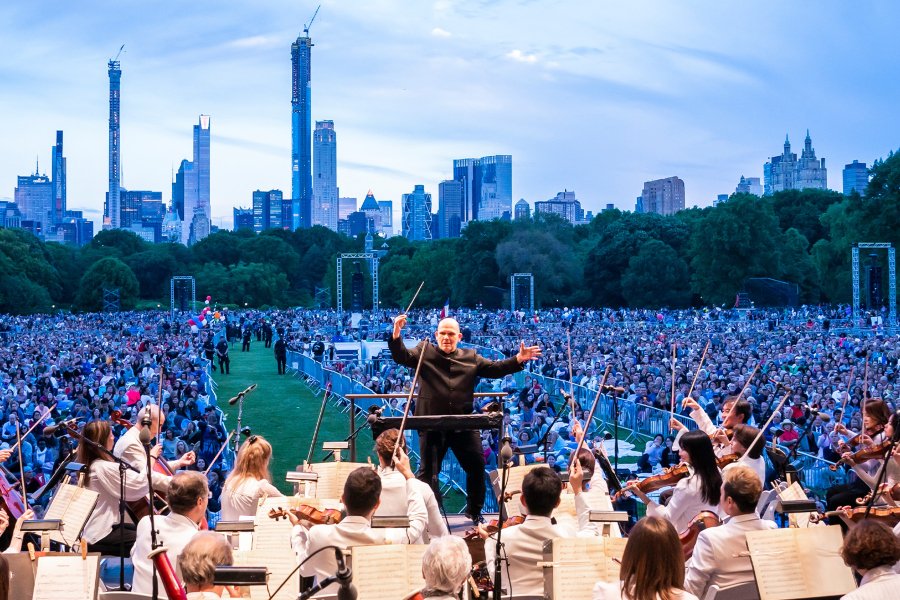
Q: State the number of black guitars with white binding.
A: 0